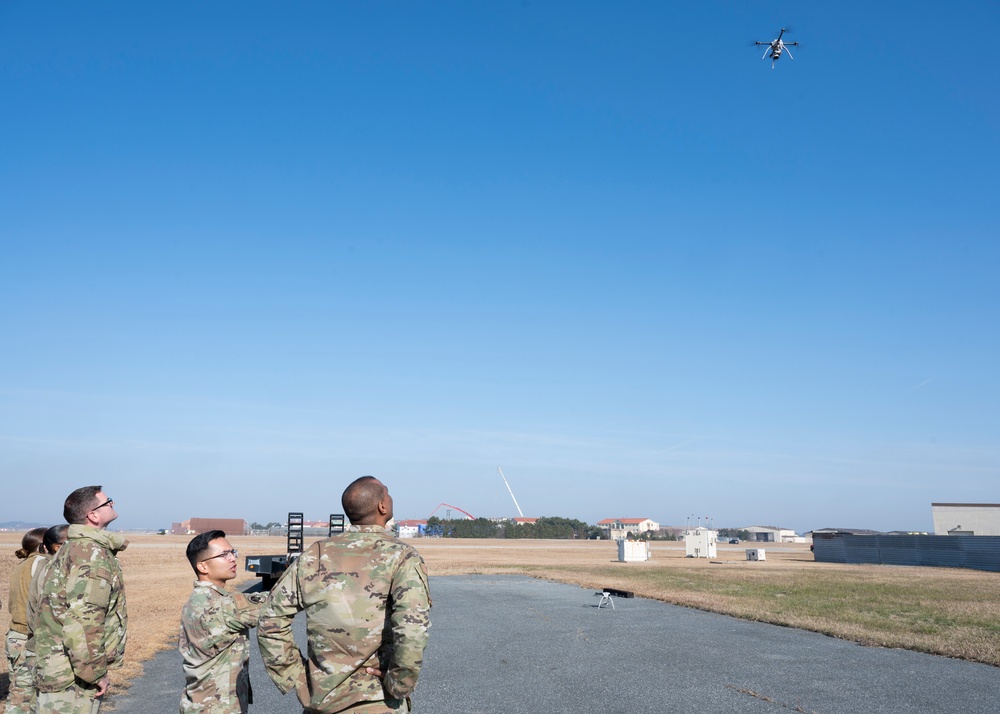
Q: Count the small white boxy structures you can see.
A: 3